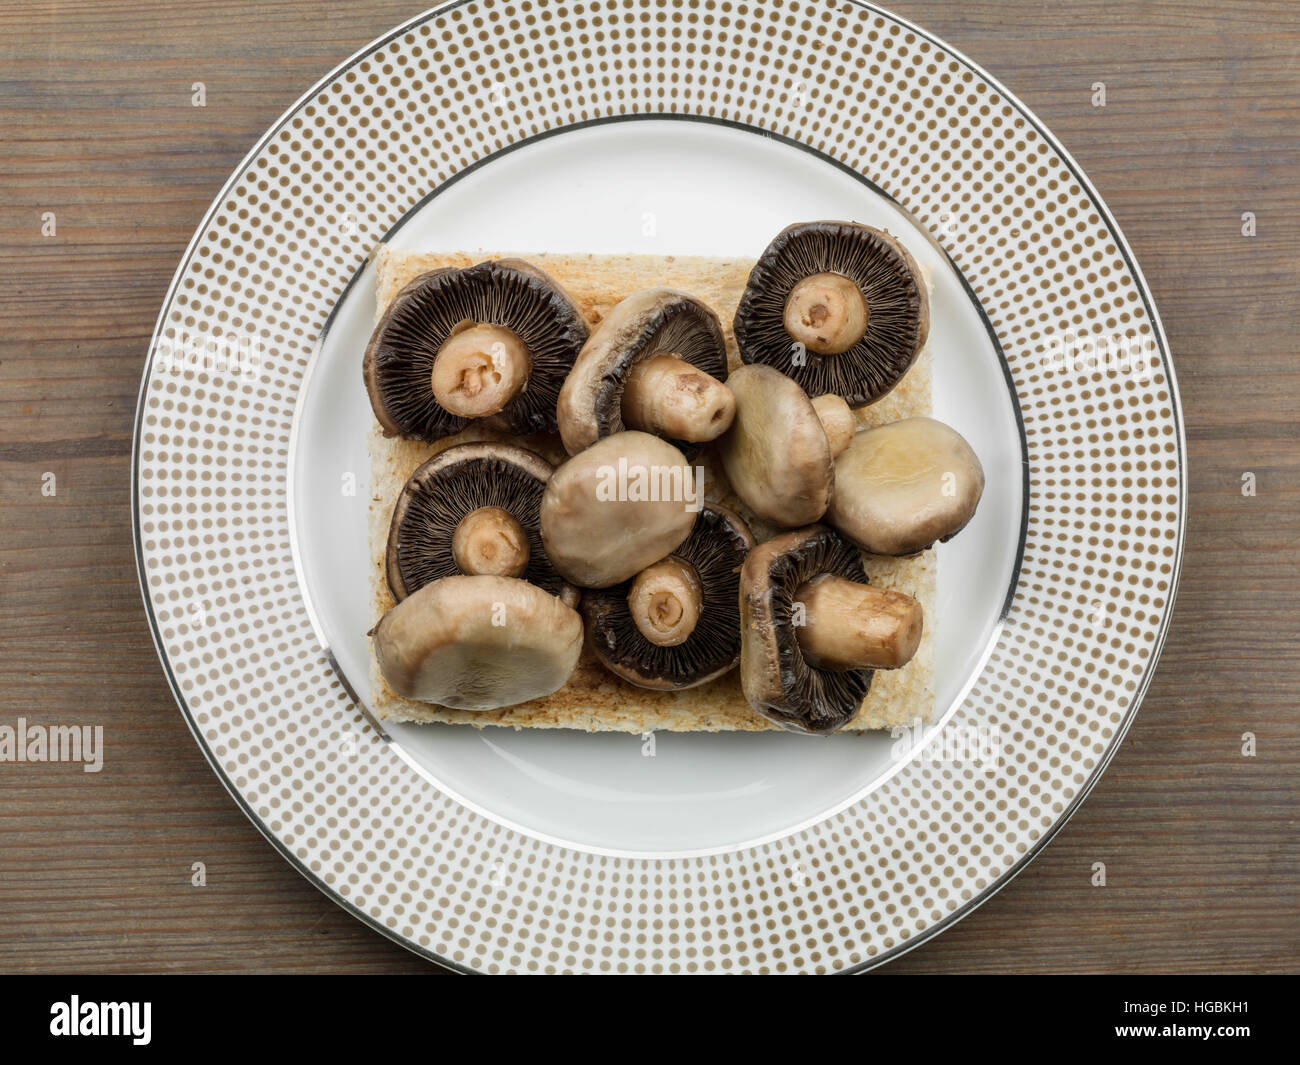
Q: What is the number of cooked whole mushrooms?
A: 10